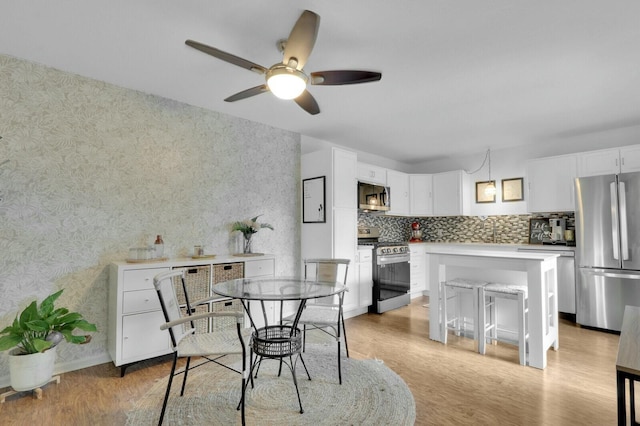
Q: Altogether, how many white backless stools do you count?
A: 2